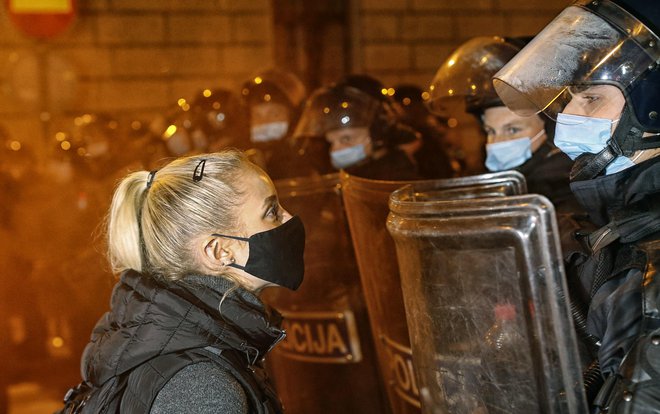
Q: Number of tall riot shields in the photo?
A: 3